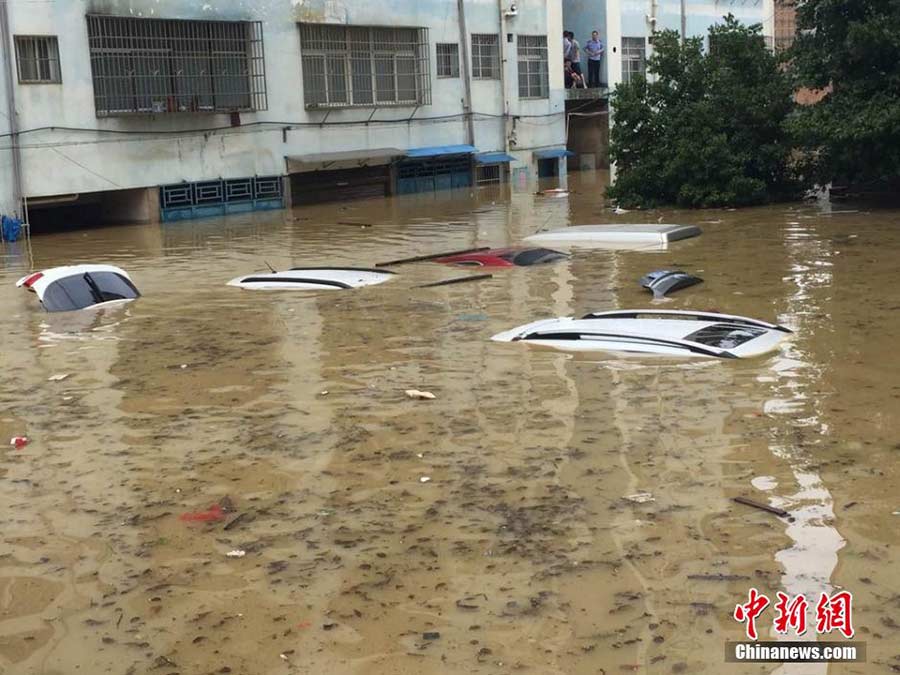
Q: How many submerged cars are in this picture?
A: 6